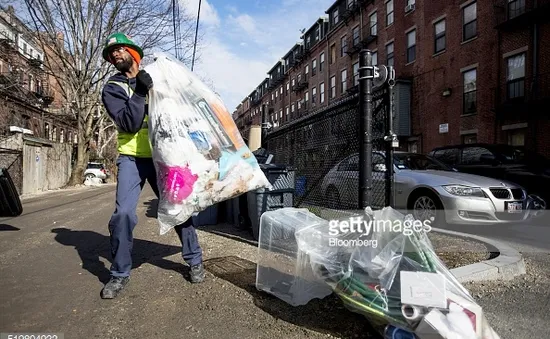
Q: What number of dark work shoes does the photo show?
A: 2